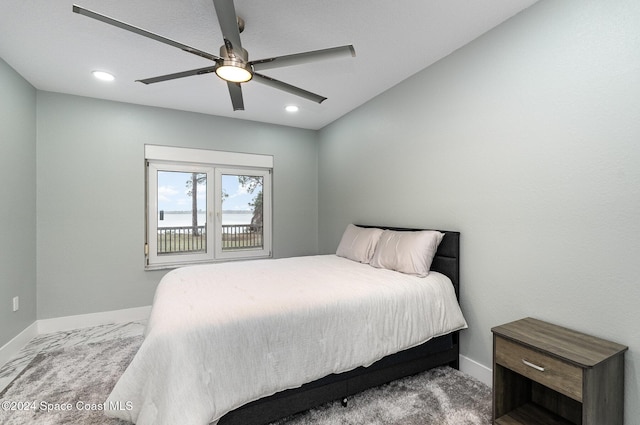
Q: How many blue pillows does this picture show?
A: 0